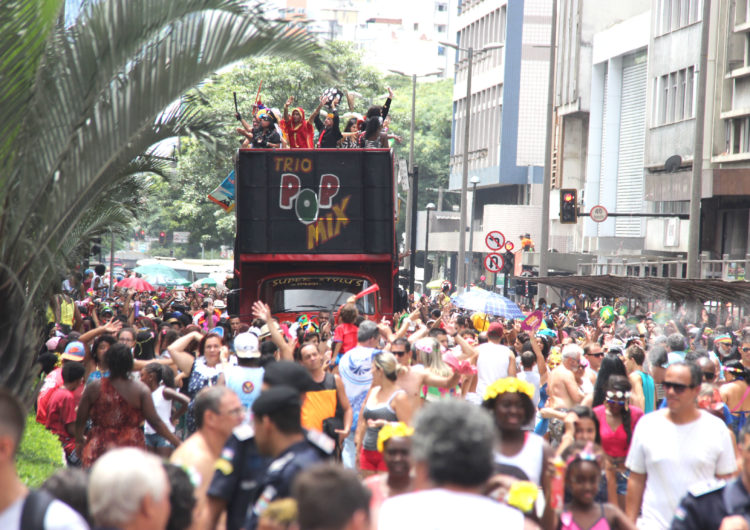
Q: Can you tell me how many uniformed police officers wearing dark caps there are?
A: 2